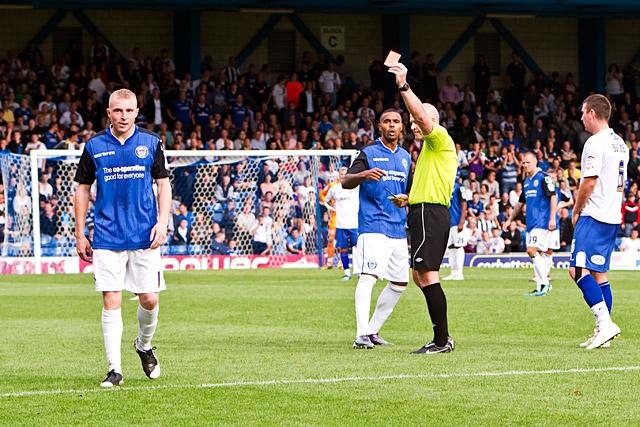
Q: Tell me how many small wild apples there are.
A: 0